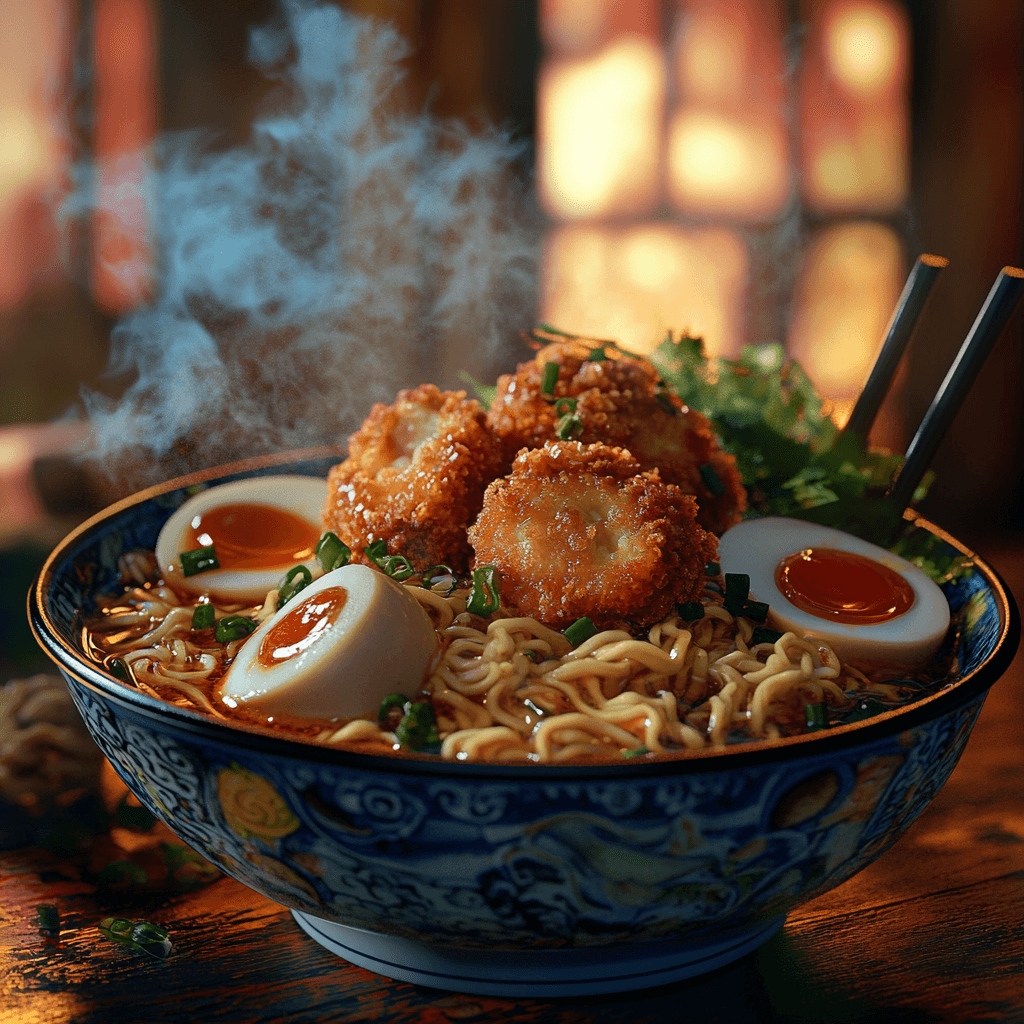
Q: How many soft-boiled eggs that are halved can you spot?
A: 3